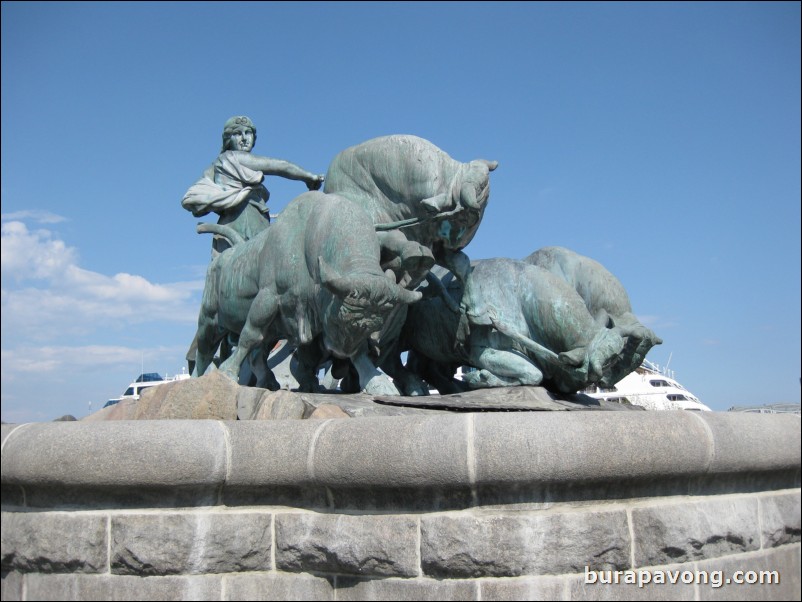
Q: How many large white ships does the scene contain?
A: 2